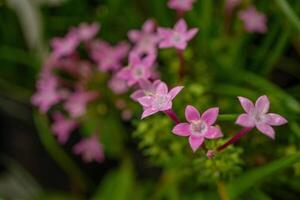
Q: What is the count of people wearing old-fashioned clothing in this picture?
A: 0